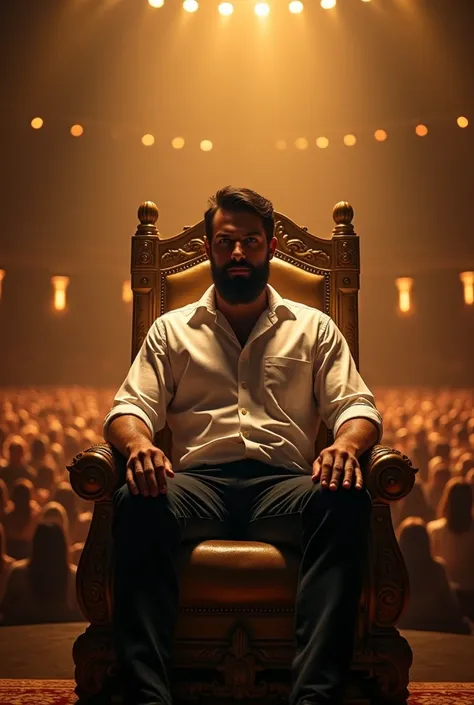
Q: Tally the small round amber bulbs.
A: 12